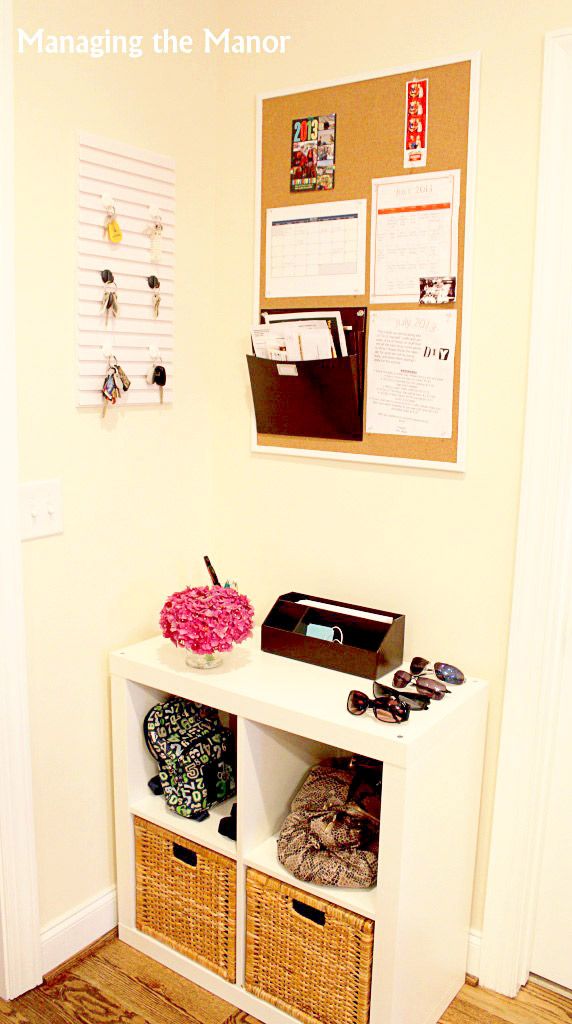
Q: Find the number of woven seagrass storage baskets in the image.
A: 2